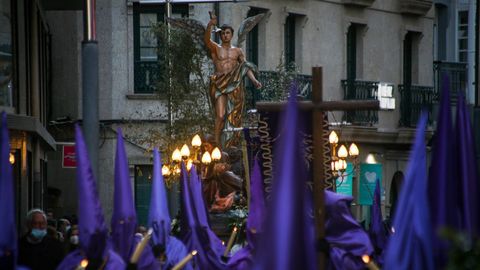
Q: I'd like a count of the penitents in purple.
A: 12